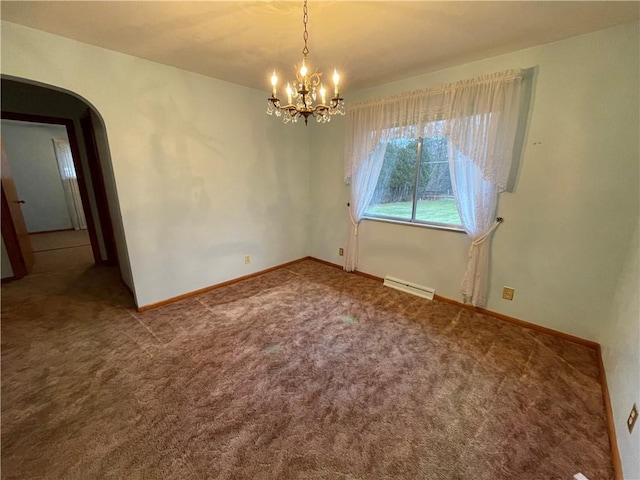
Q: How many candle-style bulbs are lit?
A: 5